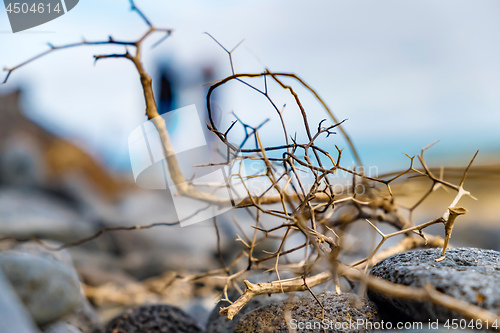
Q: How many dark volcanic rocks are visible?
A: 3